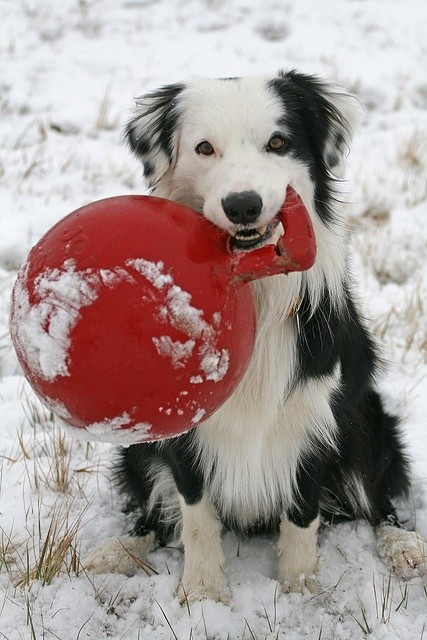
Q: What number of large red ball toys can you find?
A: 1